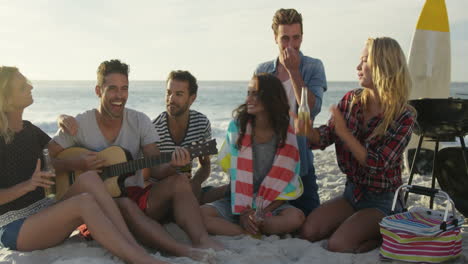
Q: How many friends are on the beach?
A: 6